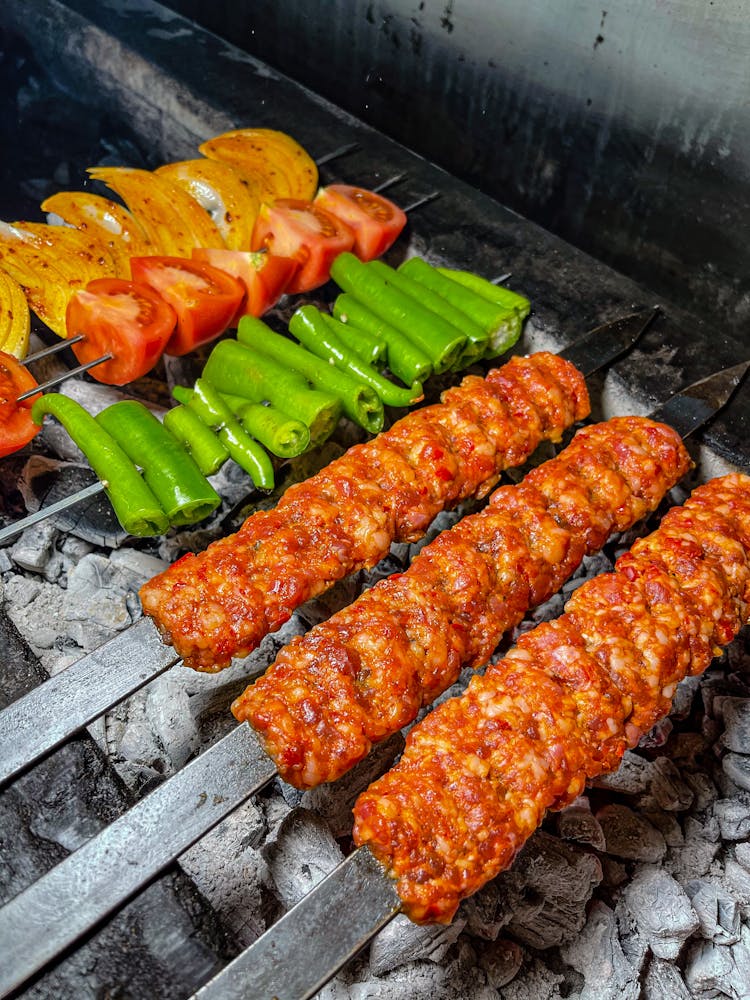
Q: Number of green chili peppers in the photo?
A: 14